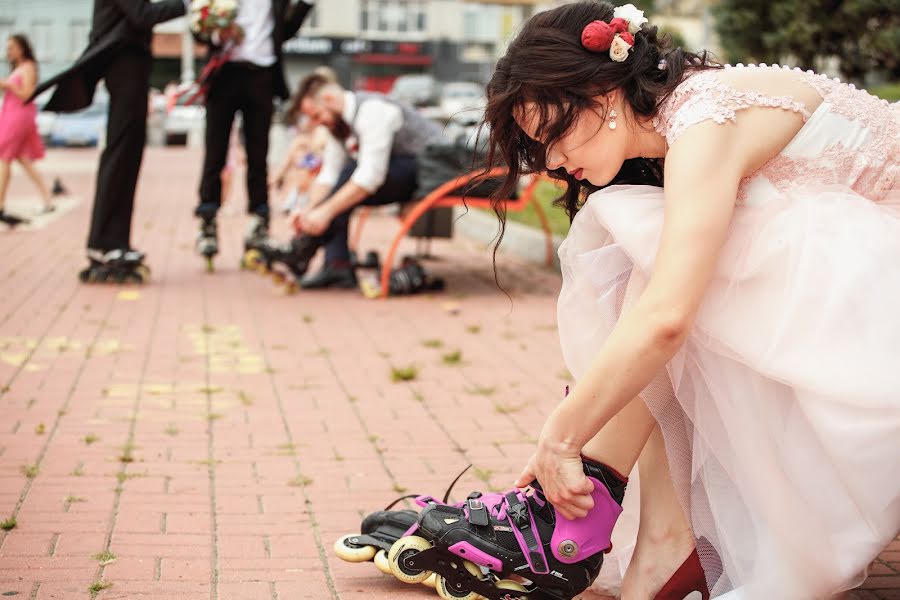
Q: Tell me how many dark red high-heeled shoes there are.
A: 1